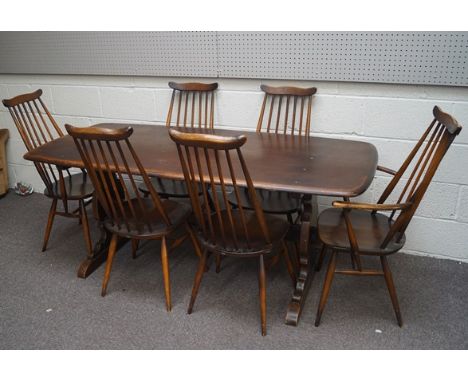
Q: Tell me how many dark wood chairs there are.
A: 6